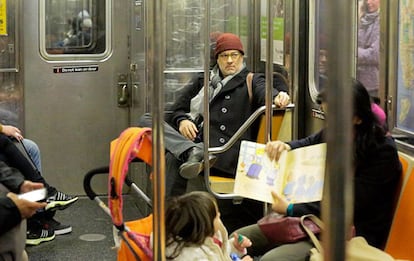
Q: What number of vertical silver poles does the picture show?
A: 4